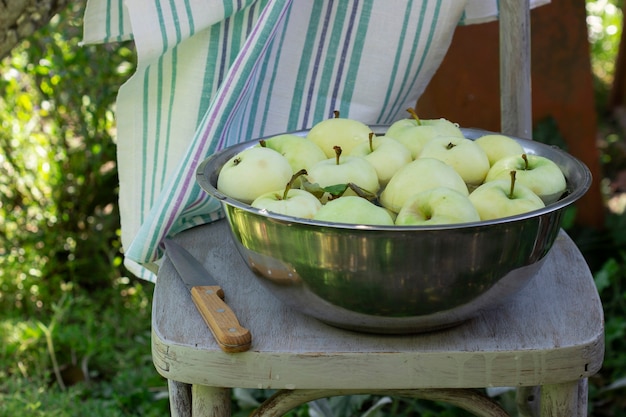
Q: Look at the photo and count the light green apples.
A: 14